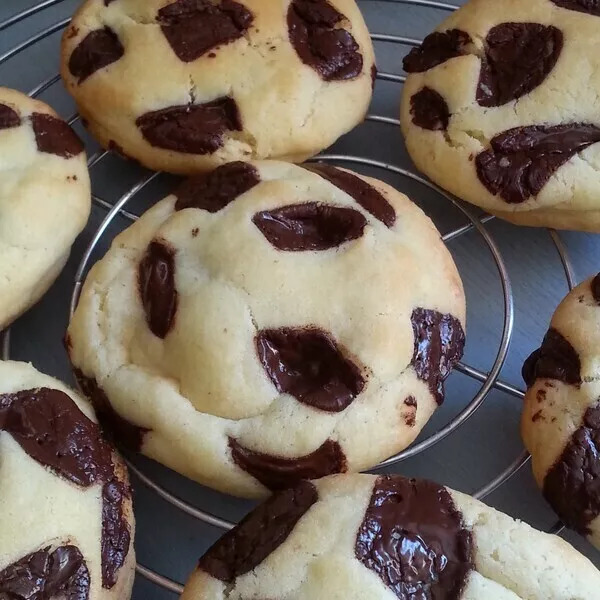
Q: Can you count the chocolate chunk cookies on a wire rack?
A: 7